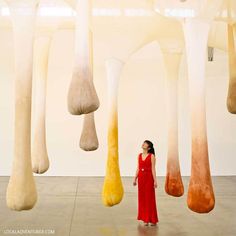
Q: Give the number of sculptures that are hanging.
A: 8